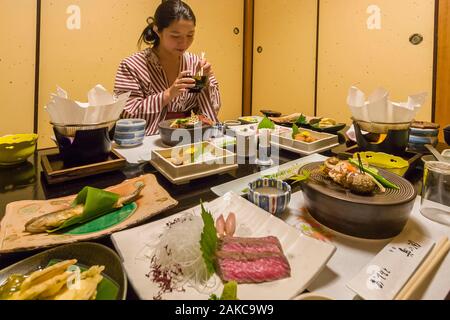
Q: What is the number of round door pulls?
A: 3